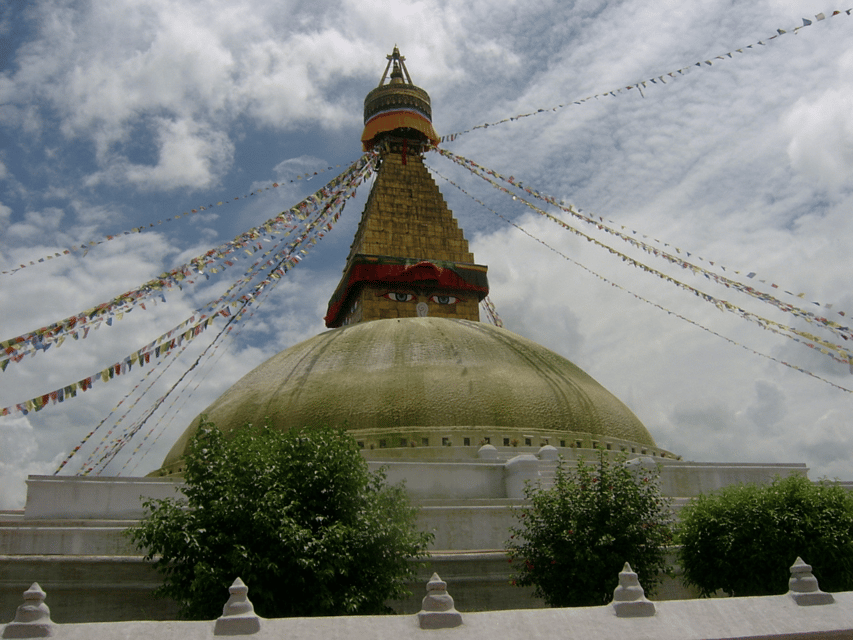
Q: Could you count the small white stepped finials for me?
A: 5